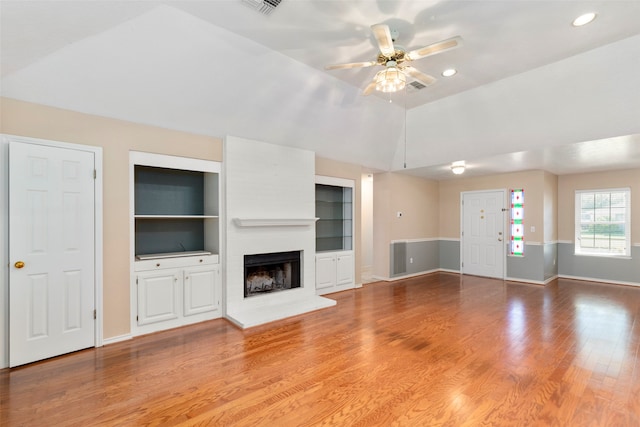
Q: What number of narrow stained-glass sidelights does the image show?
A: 1